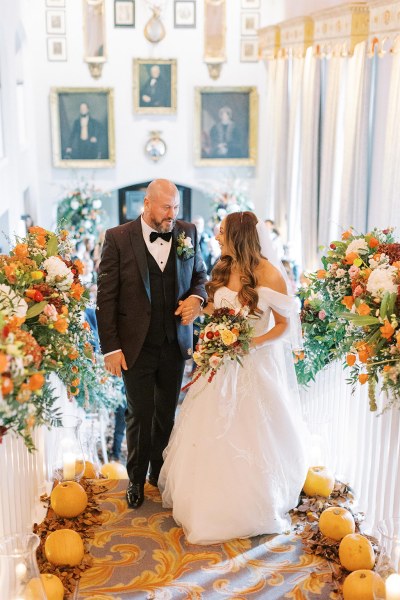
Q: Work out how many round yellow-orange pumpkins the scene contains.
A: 9